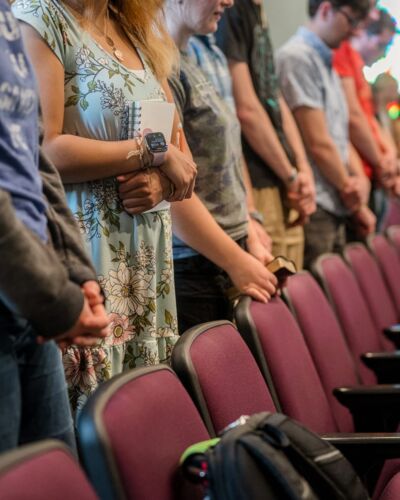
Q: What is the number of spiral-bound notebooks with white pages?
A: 1